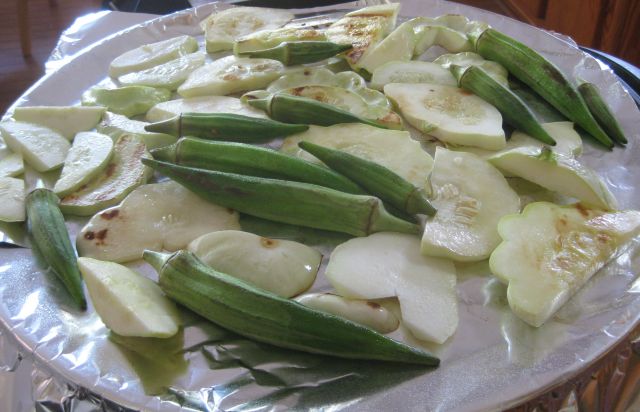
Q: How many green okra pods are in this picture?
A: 11